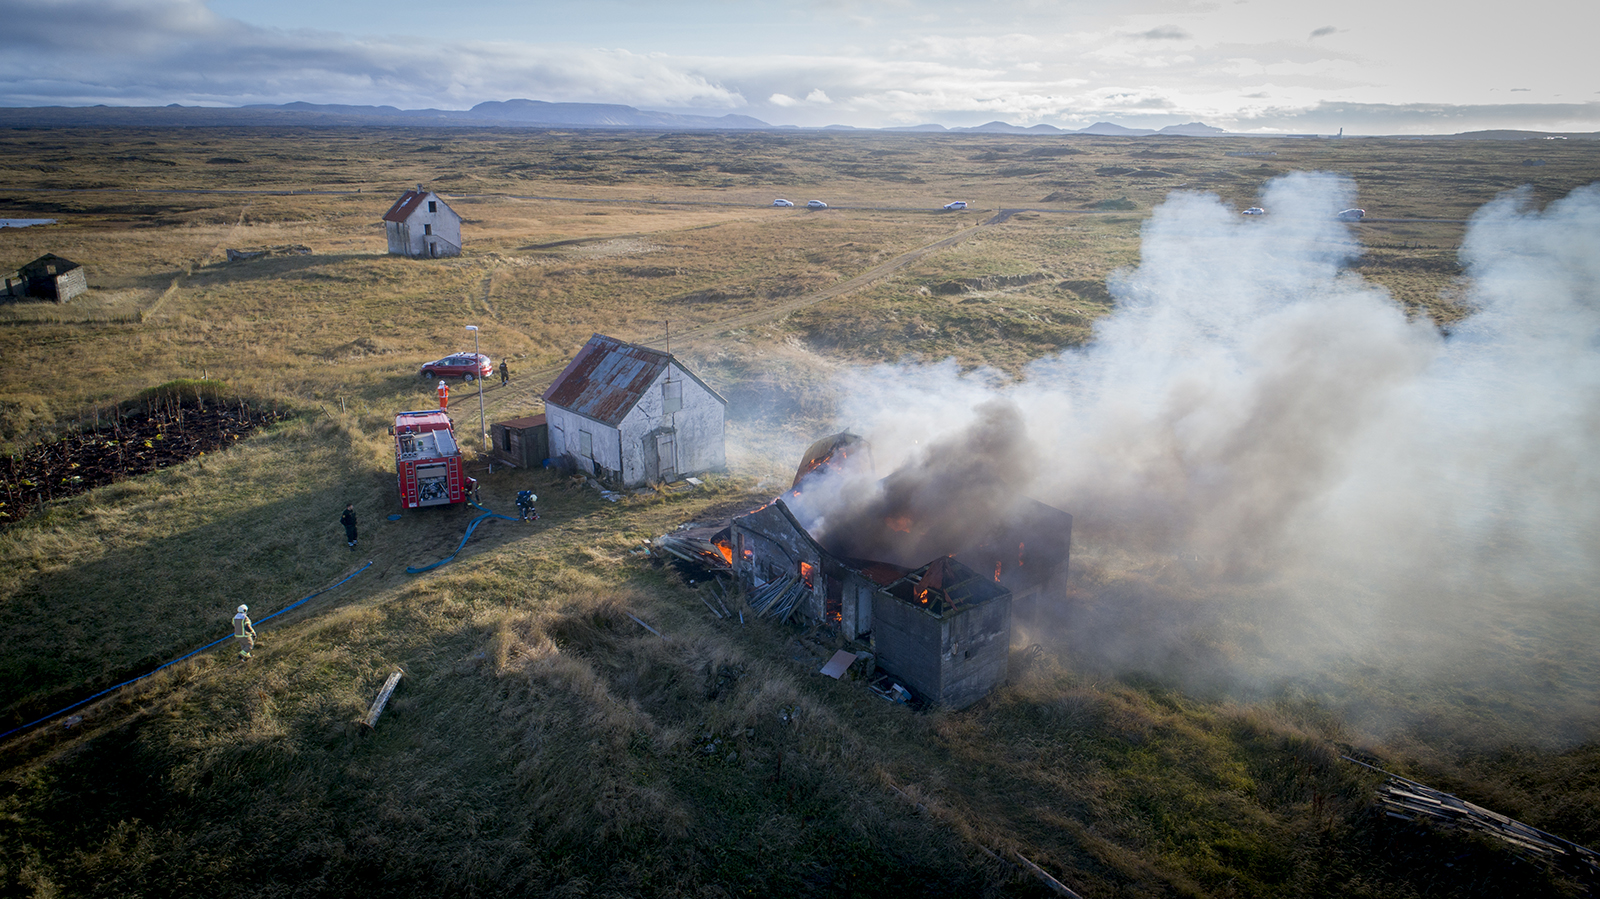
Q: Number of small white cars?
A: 5